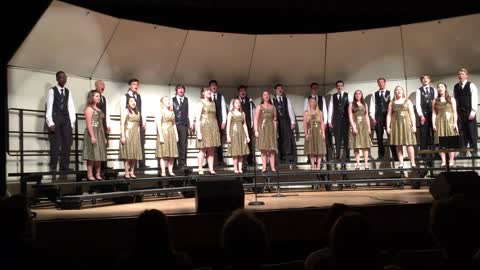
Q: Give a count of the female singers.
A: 10